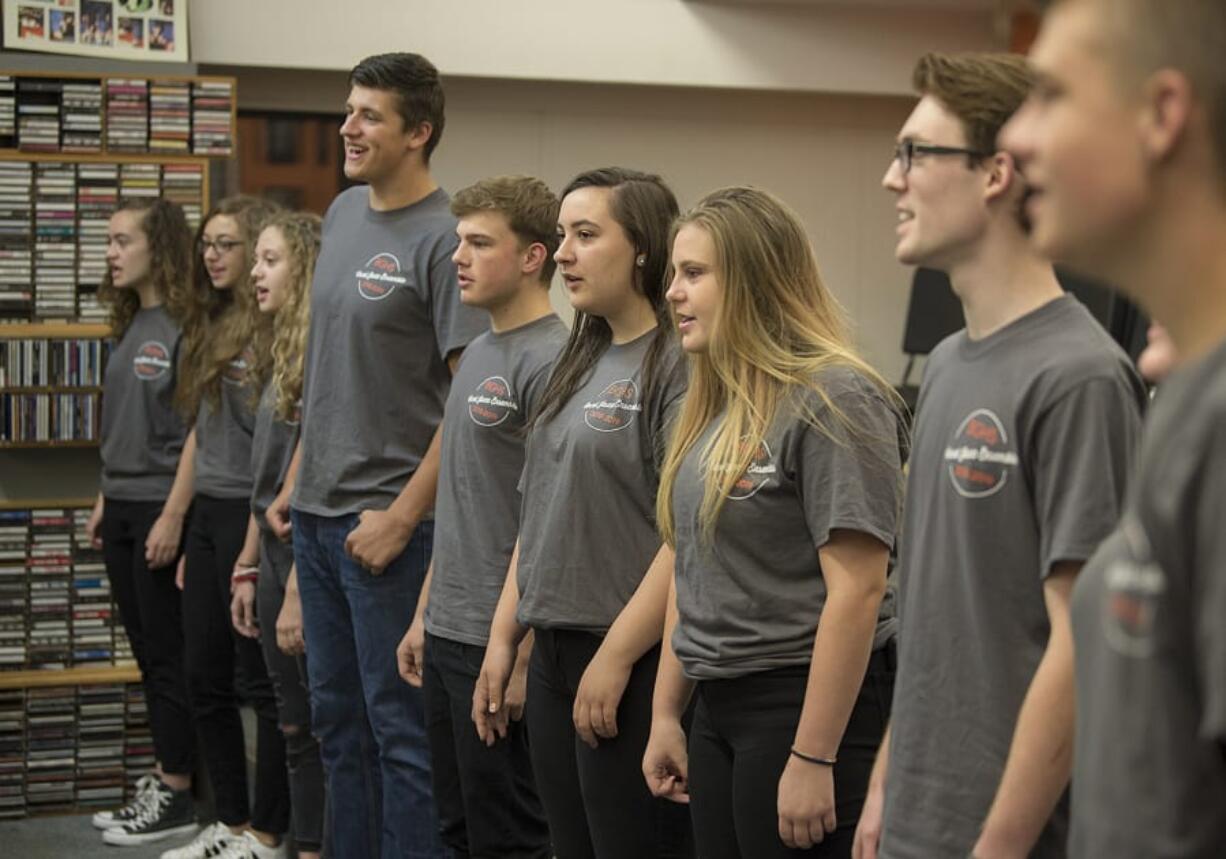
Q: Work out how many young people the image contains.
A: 9